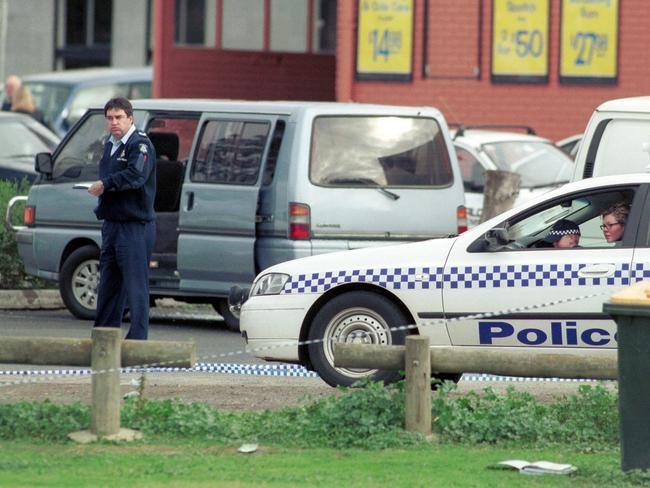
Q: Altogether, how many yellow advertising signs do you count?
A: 3